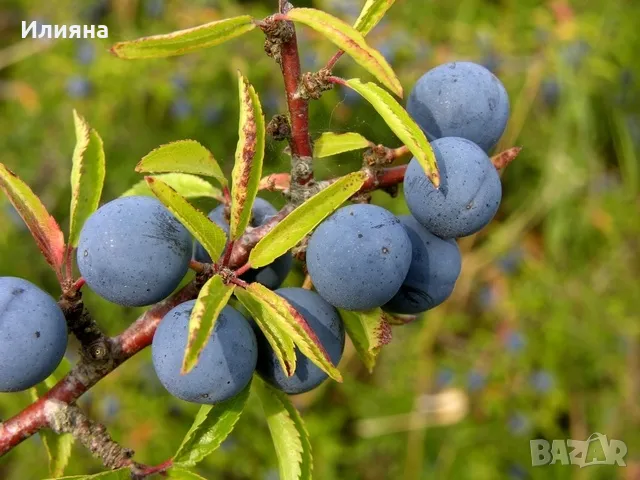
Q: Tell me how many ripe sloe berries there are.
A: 9